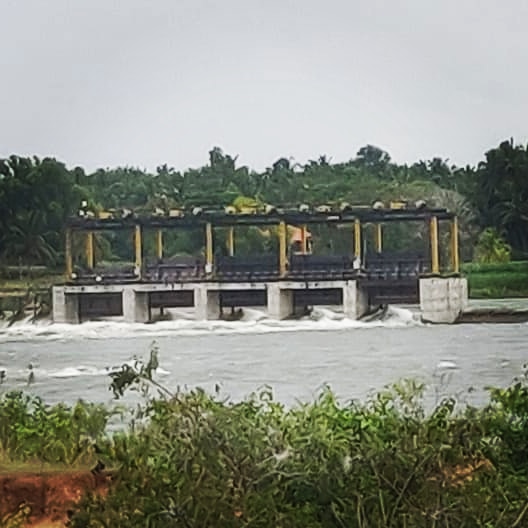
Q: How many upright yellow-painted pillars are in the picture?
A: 12